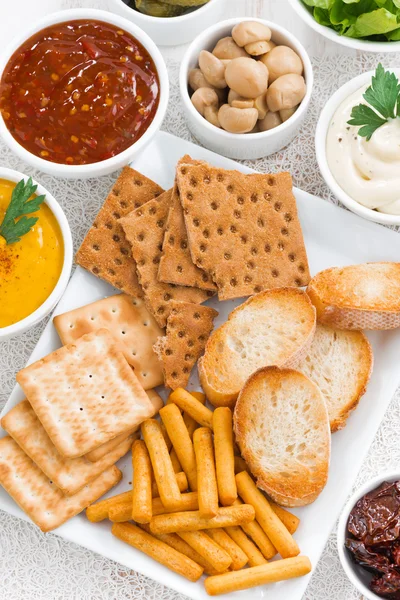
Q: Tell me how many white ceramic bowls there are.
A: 7